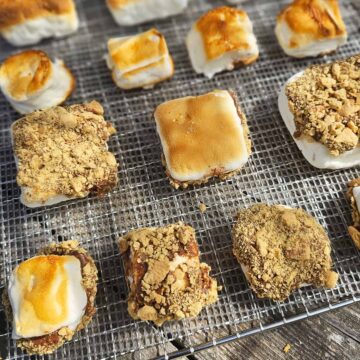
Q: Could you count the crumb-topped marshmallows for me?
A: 4